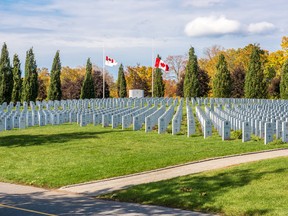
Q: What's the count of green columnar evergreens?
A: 11